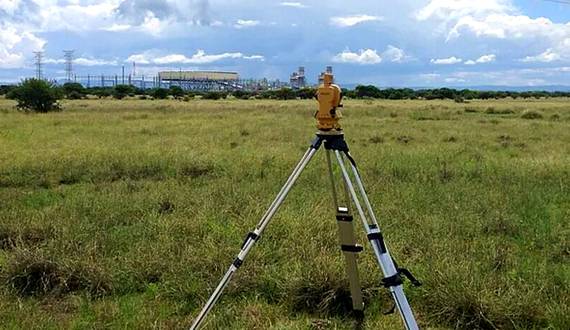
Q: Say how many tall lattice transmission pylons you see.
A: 2